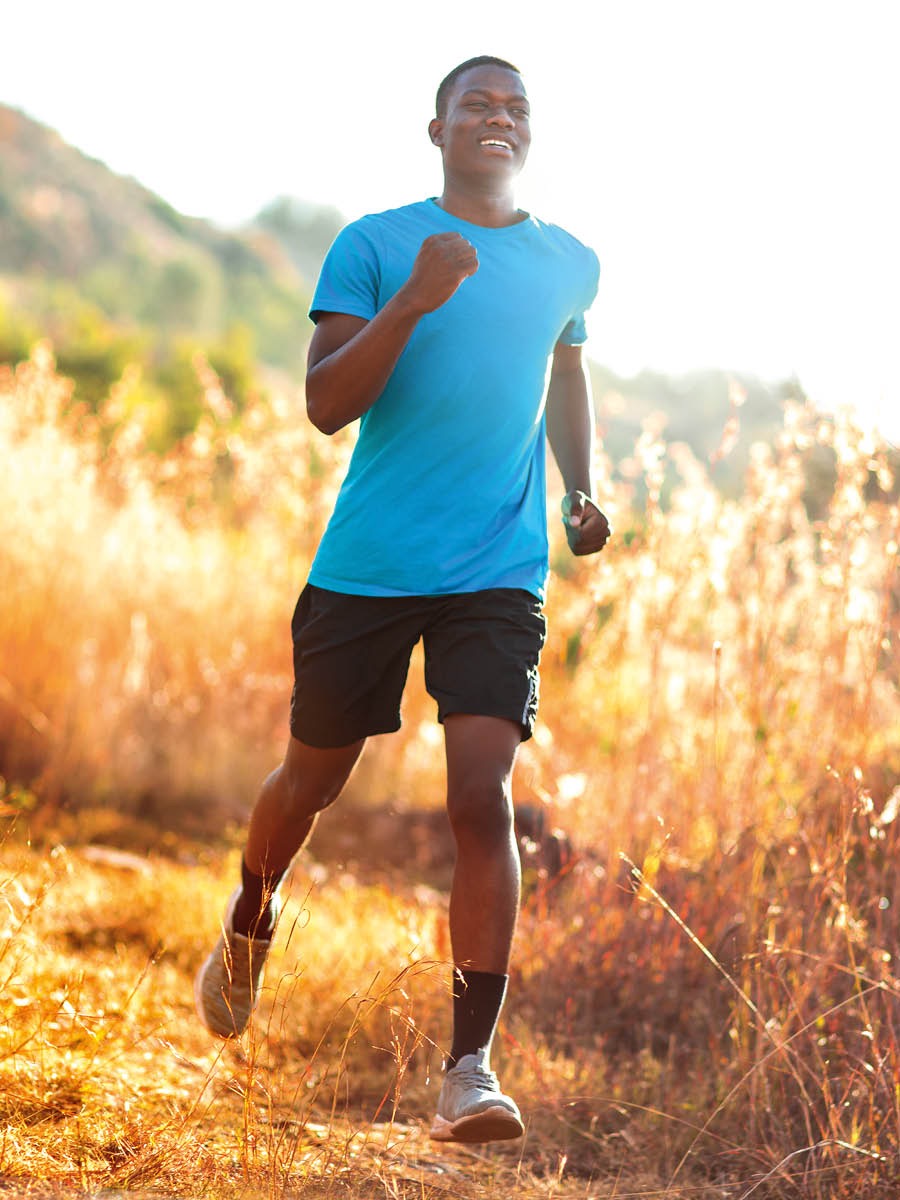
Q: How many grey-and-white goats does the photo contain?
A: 0